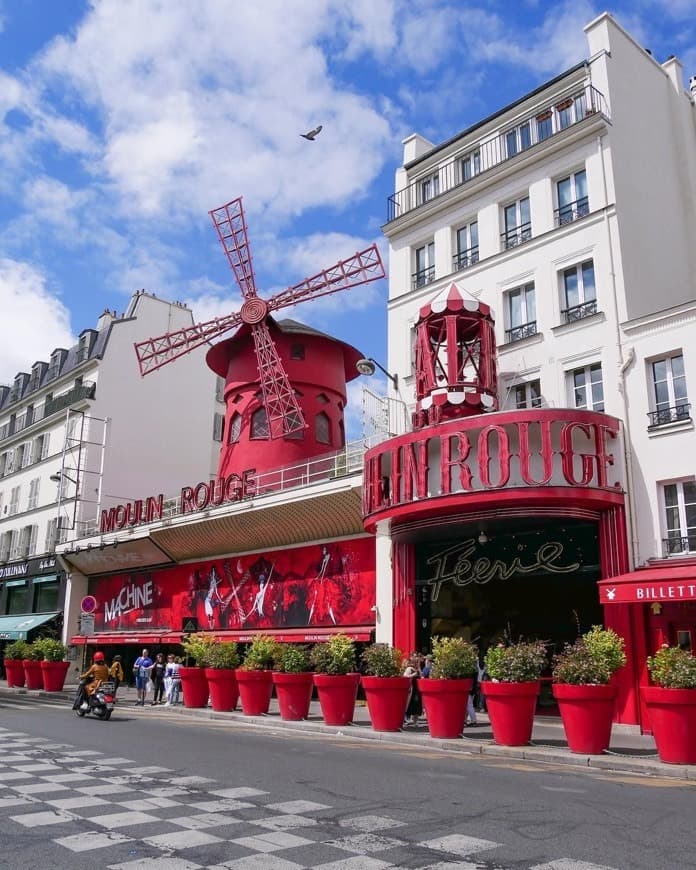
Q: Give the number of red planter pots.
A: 13